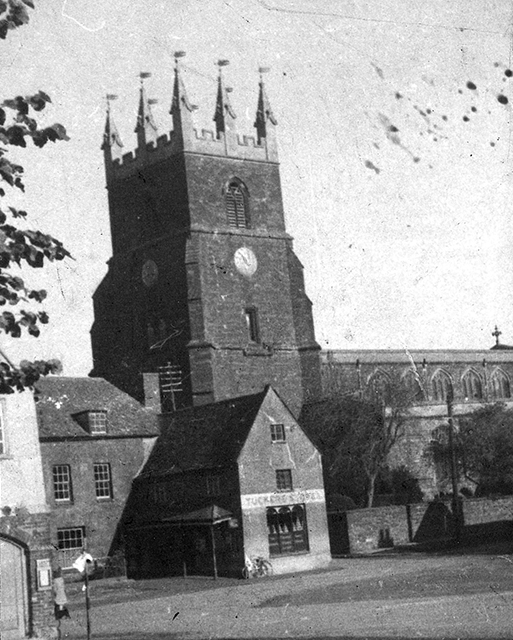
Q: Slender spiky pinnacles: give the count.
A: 5